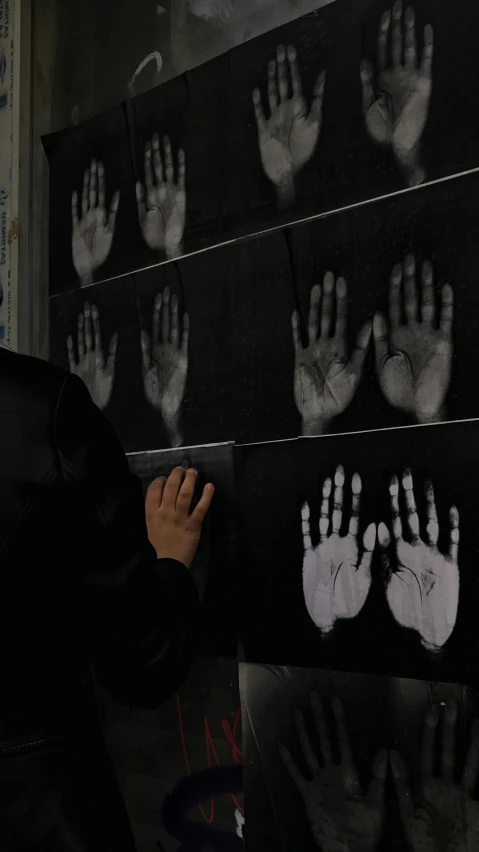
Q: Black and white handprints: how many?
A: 12